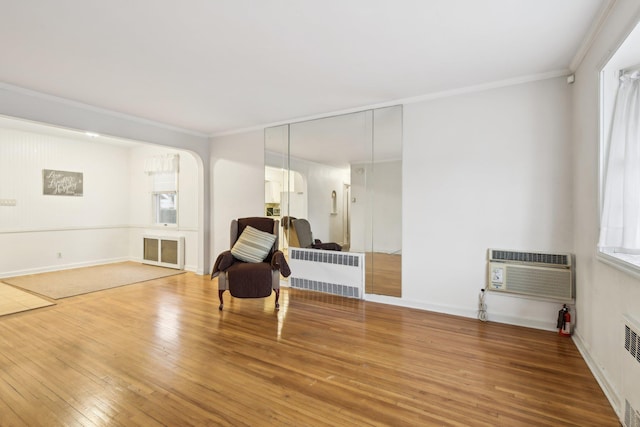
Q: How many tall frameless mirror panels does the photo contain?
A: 3